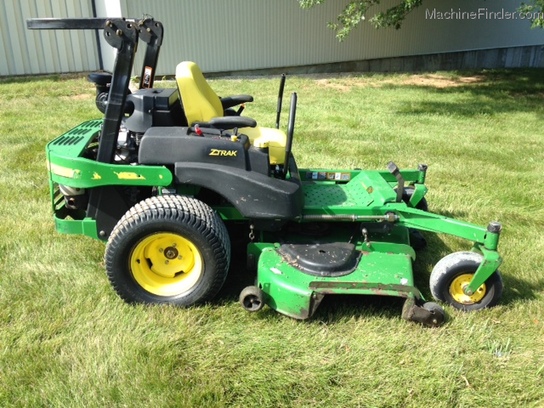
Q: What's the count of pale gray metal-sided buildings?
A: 1